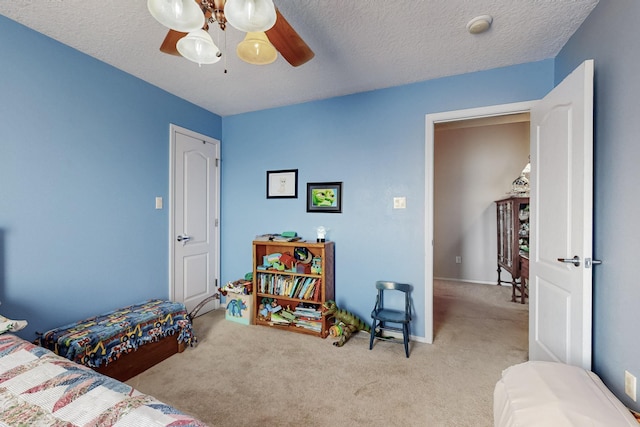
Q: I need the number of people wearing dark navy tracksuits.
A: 0